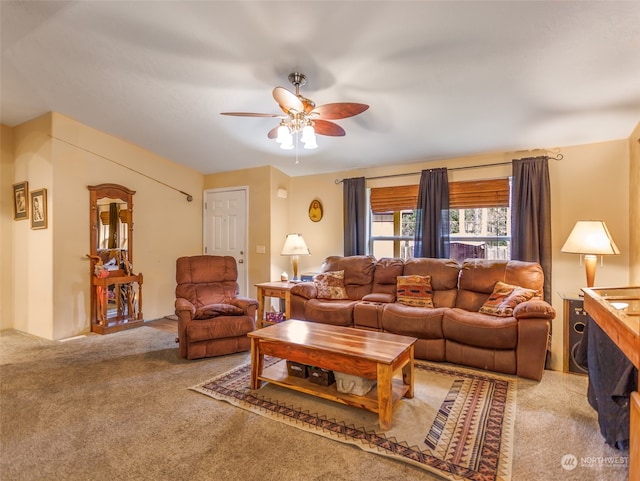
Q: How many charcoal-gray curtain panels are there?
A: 3